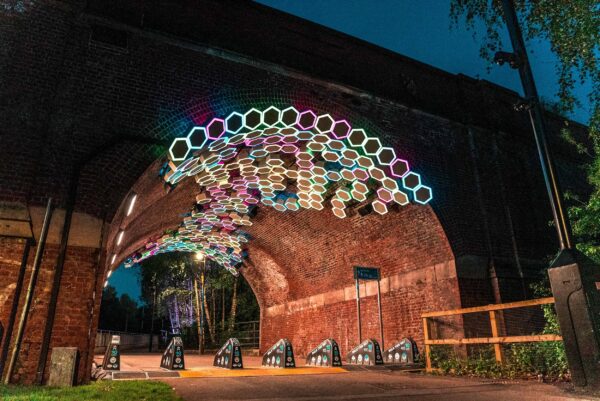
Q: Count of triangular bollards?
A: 7